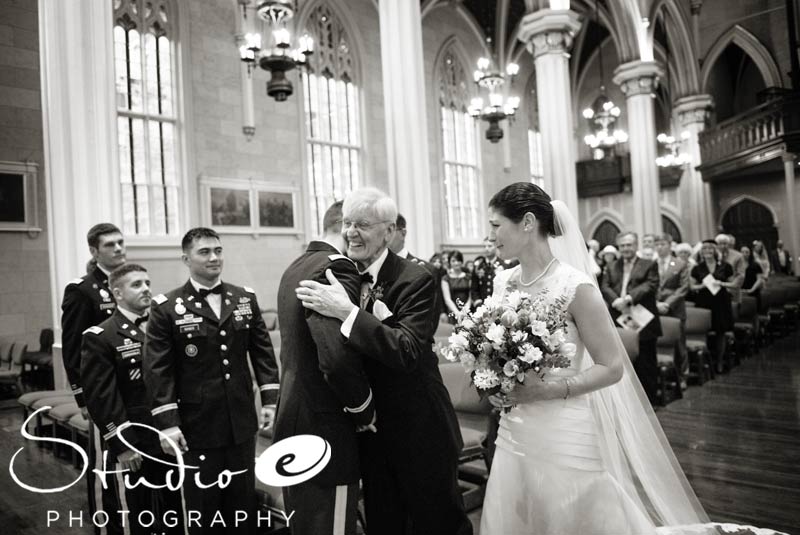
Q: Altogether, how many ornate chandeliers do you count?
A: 4